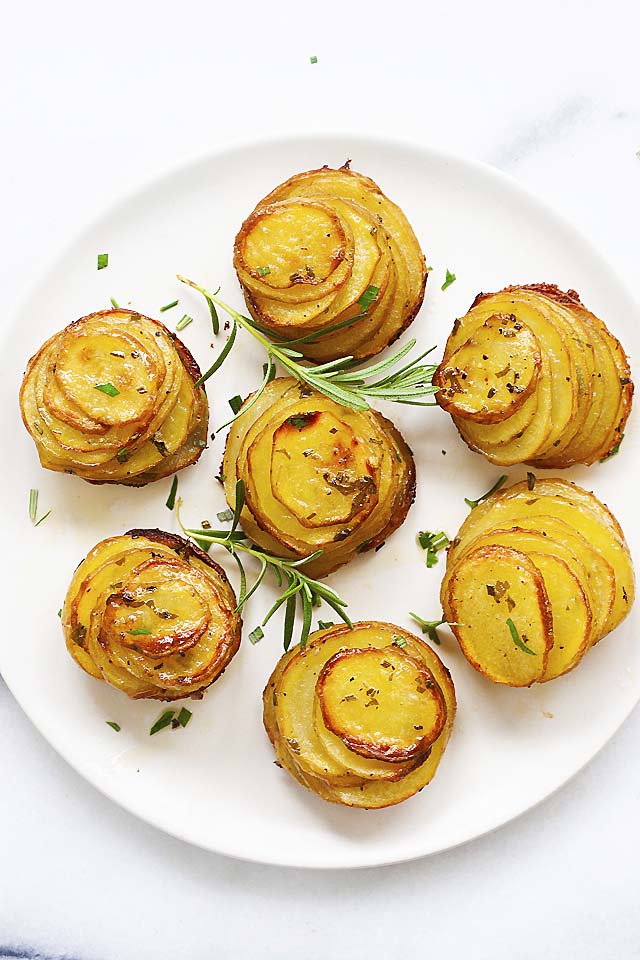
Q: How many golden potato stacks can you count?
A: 7